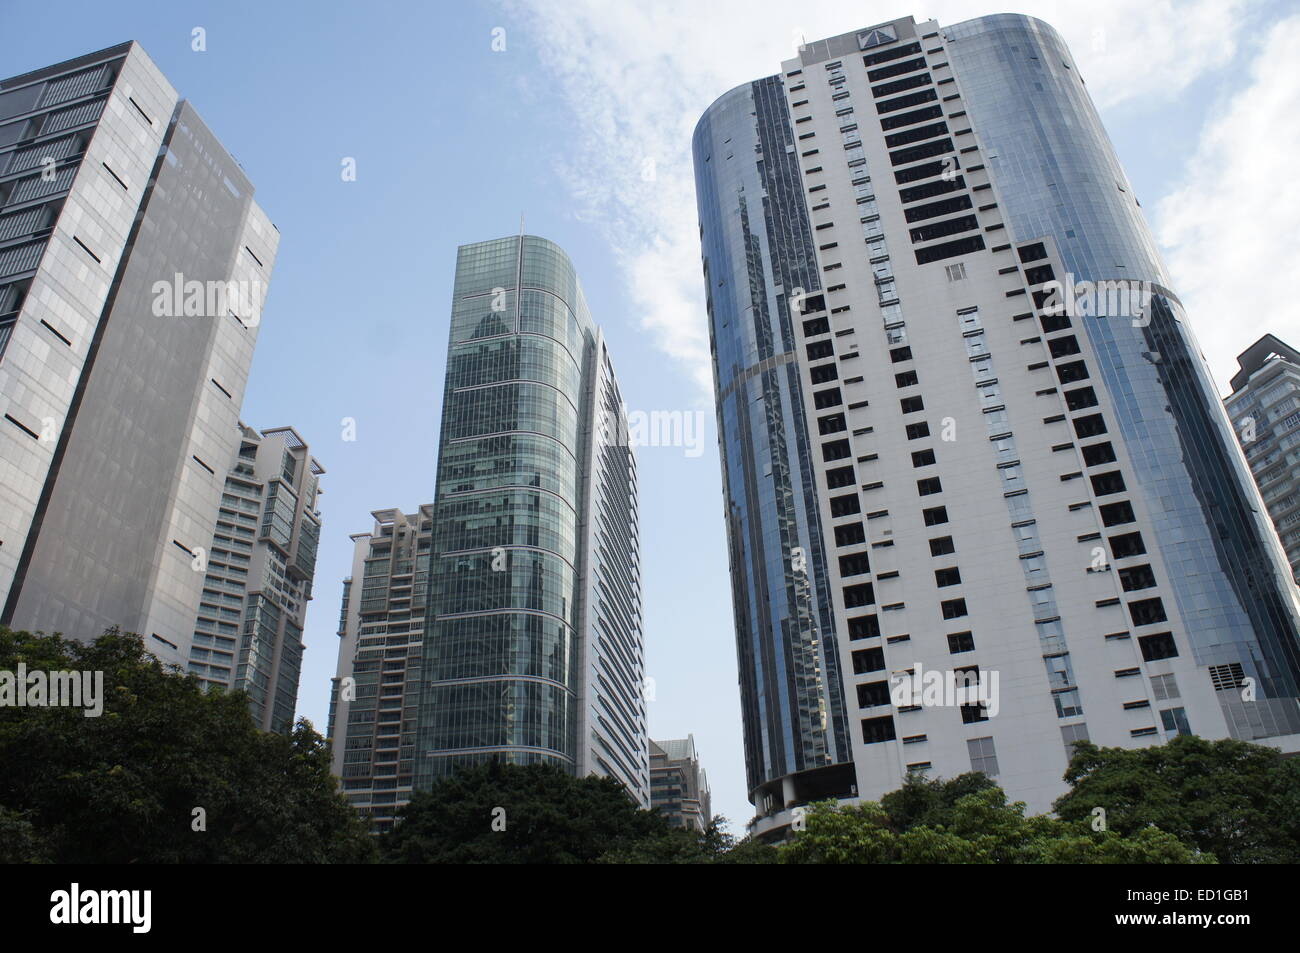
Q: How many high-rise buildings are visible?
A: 7